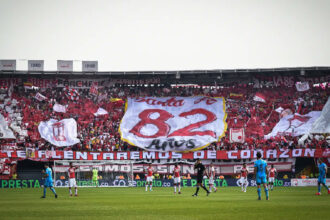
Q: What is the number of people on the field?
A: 11